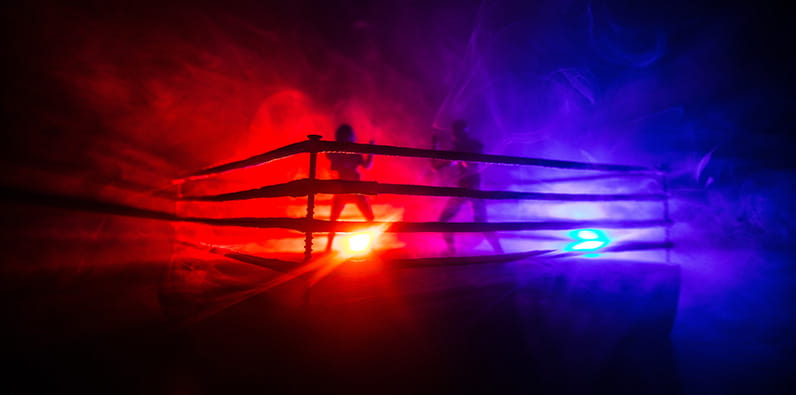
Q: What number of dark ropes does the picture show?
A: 4